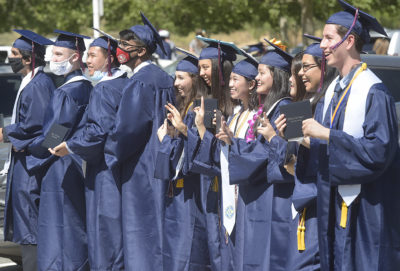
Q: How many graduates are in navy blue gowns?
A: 11